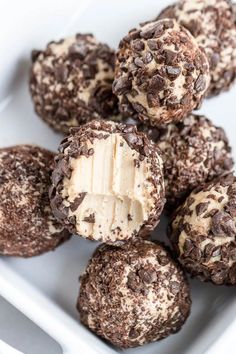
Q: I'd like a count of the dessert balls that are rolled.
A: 8